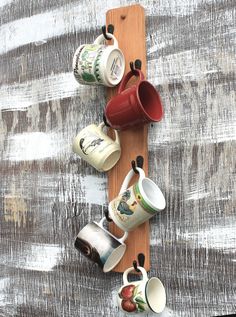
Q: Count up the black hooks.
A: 6